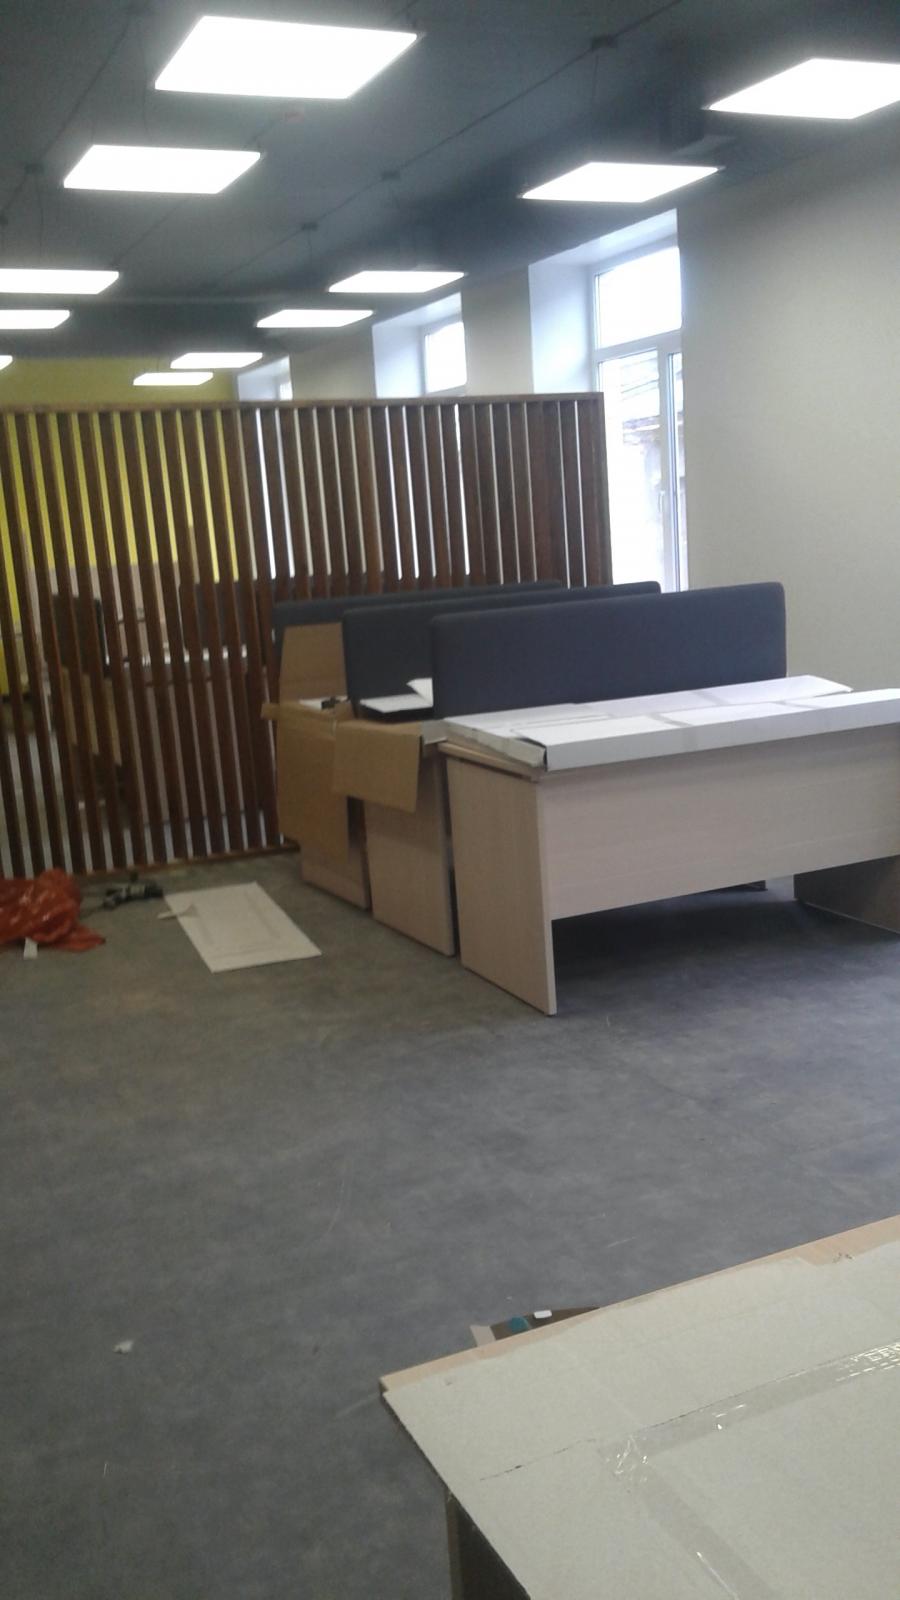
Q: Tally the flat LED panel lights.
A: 11